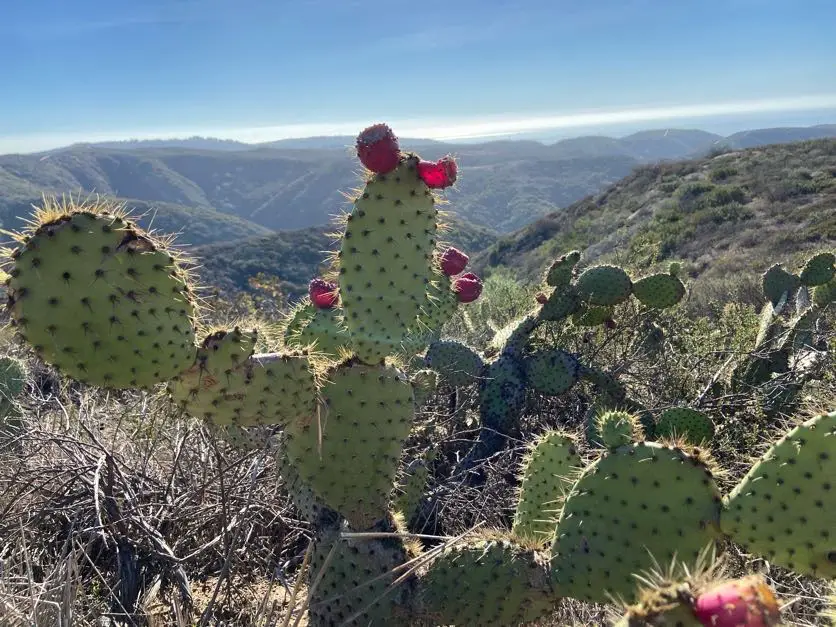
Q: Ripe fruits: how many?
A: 6